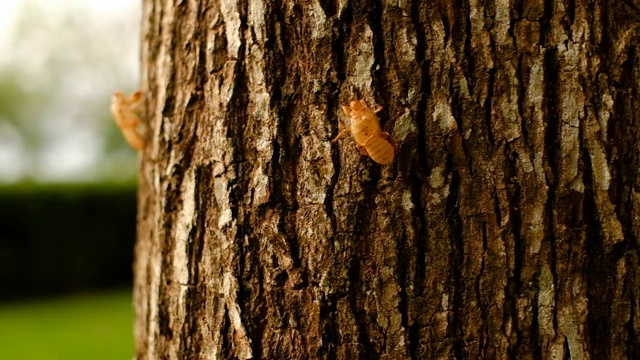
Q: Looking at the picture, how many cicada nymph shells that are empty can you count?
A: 2